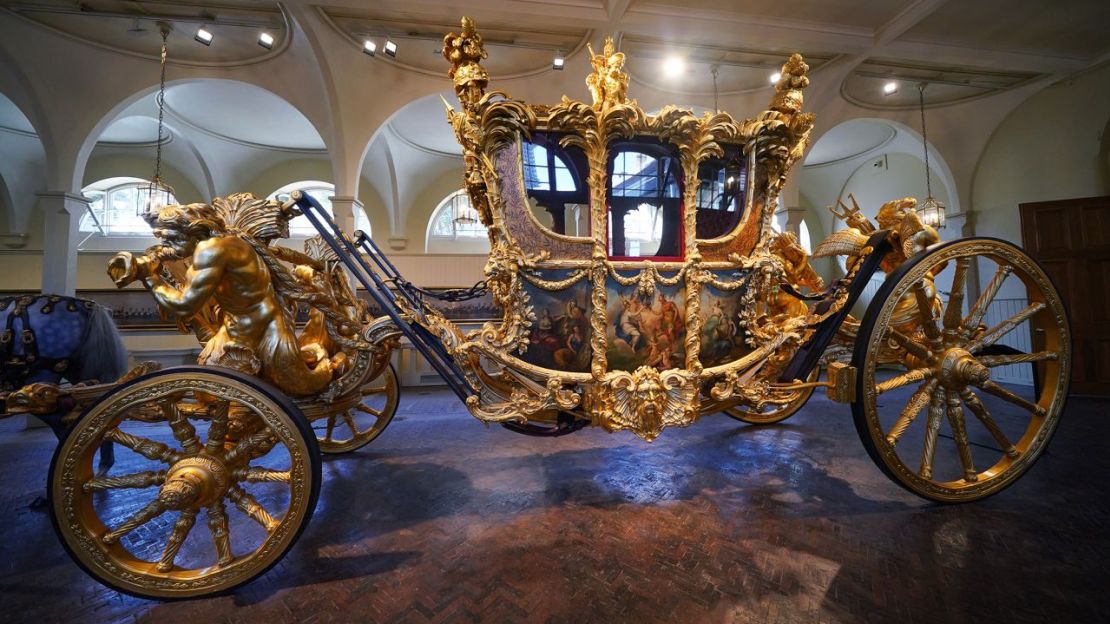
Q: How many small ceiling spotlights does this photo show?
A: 8